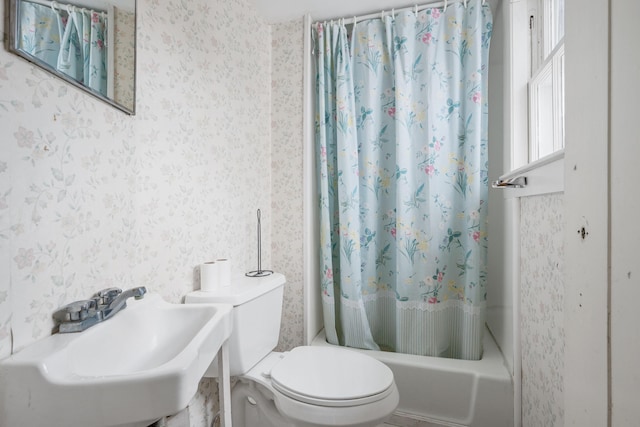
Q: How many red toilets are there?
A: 0